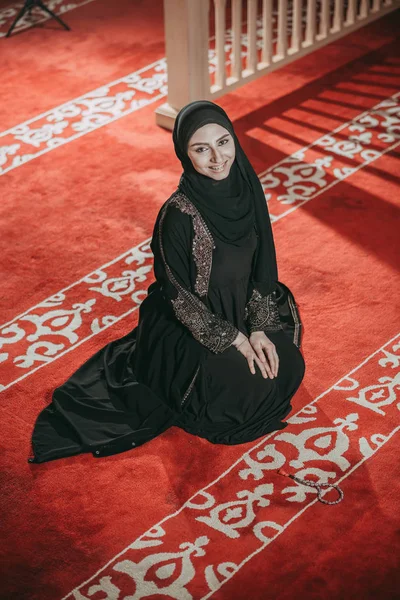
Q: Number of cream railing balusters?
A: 13